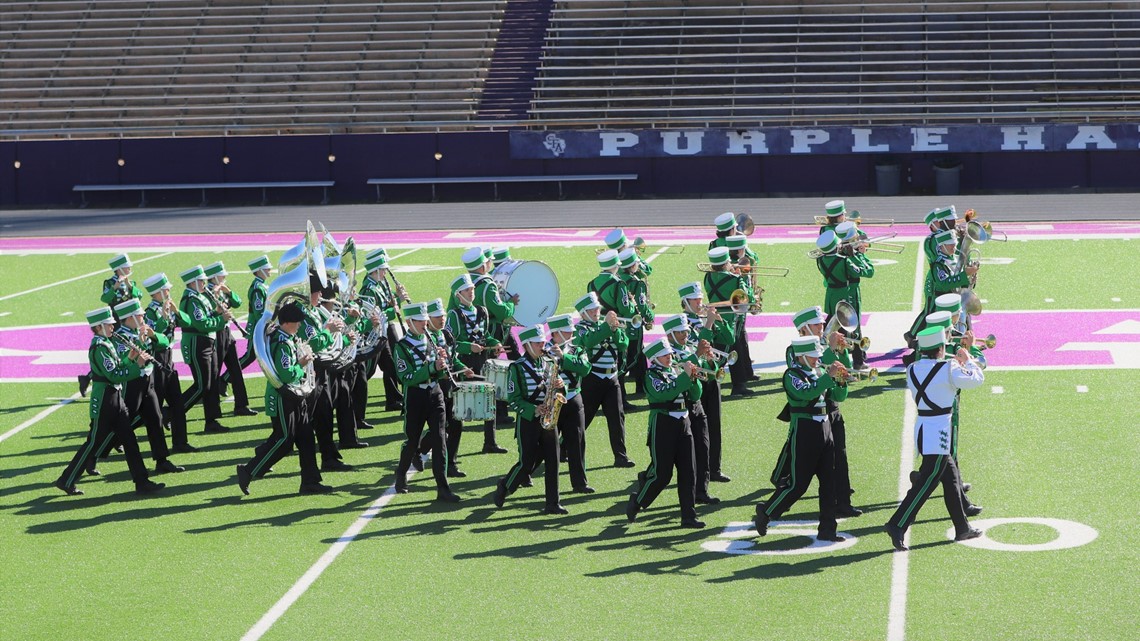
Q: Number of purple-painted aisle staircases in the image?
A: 1